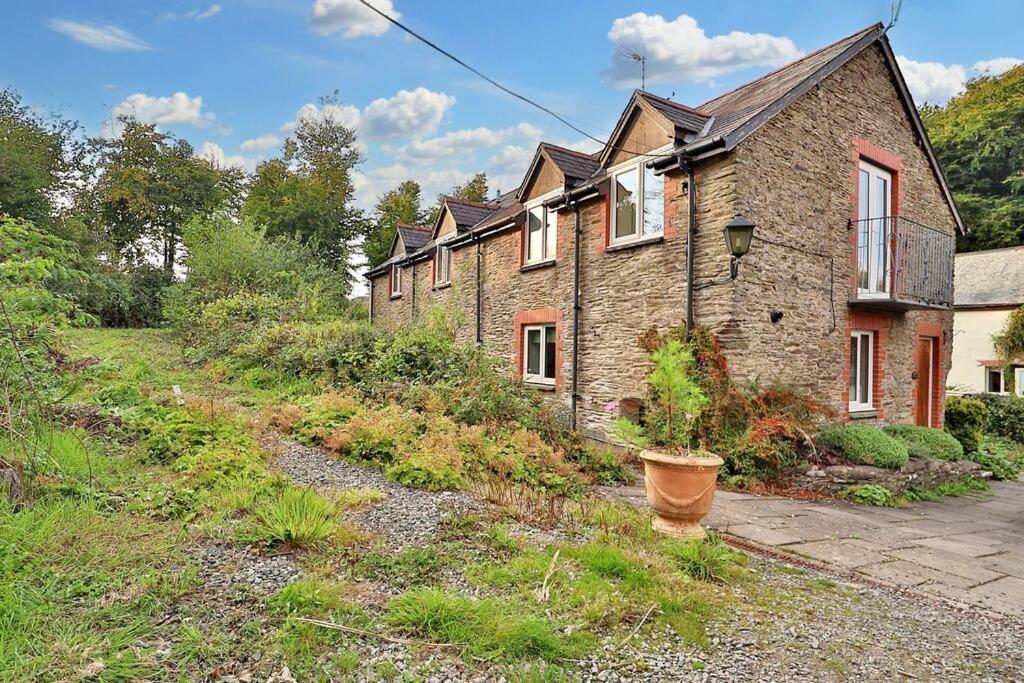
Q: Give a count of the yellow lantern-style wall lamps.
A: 1